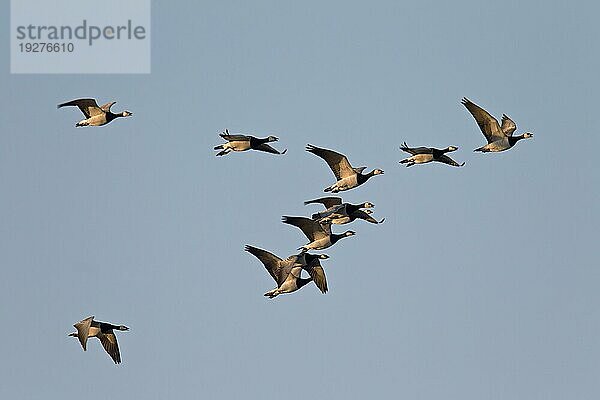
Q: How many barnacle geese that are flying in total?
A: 11